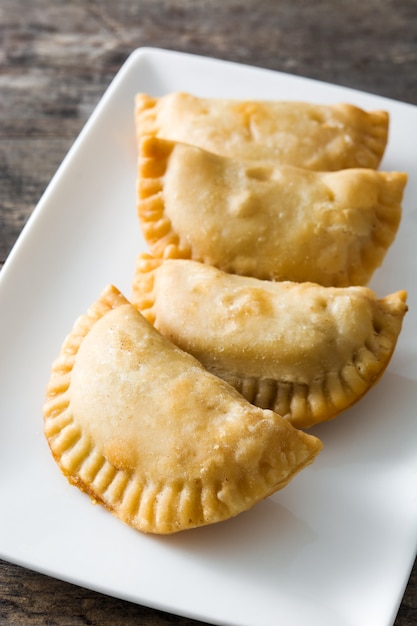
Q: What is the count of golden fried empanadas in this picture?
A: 4